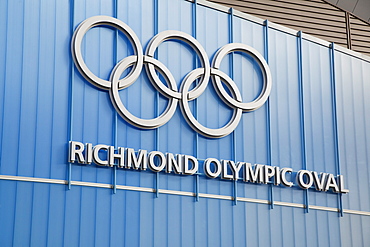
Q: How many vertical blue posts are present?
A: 8